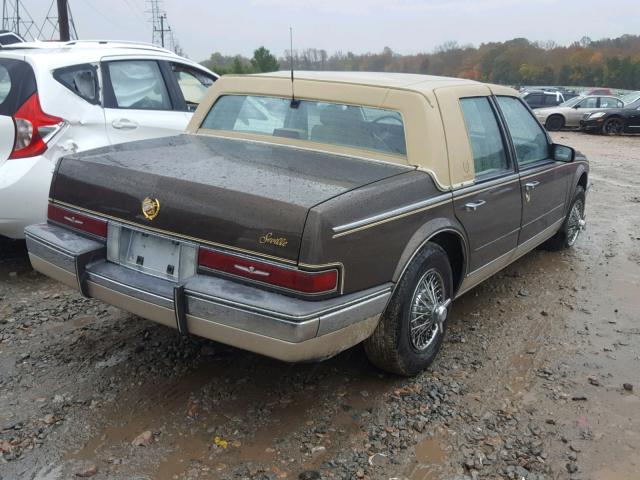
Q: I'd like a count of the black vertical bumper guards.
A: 2